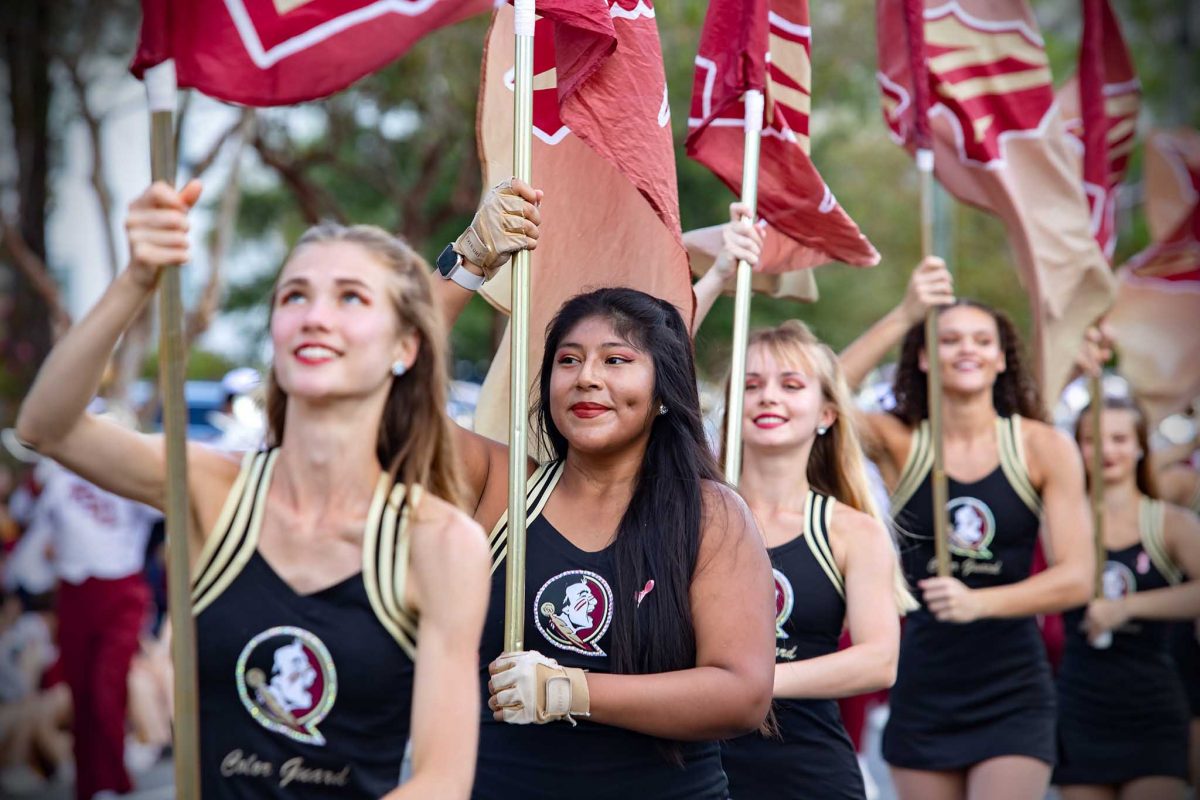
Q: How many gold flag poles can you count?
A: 5